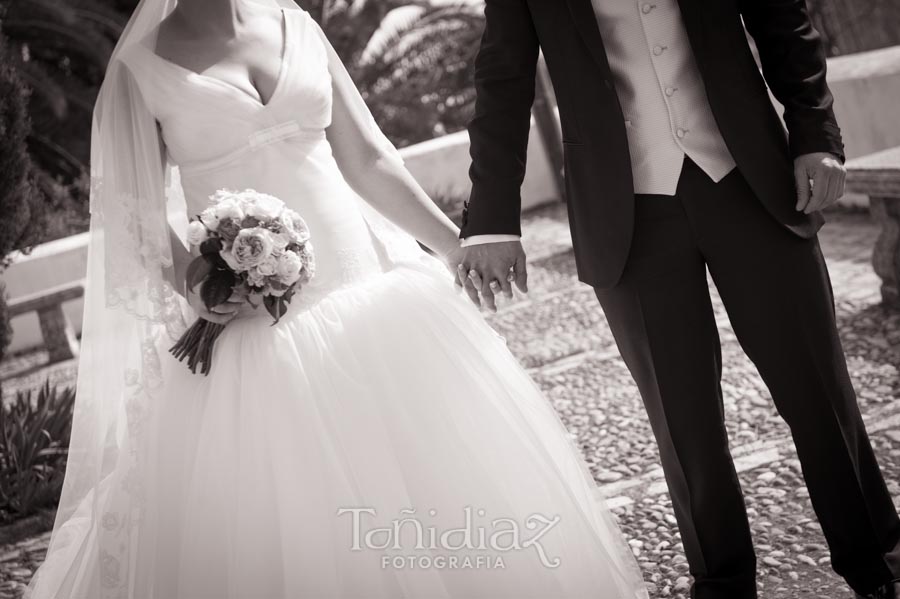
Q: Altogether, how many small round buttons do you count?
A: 4